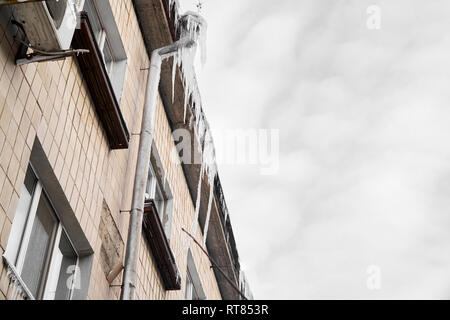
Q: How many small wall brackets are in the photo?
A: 4